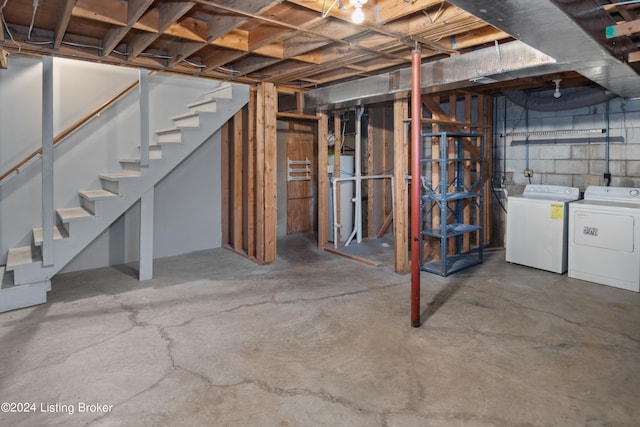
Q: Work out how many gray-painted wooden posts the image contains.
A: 3